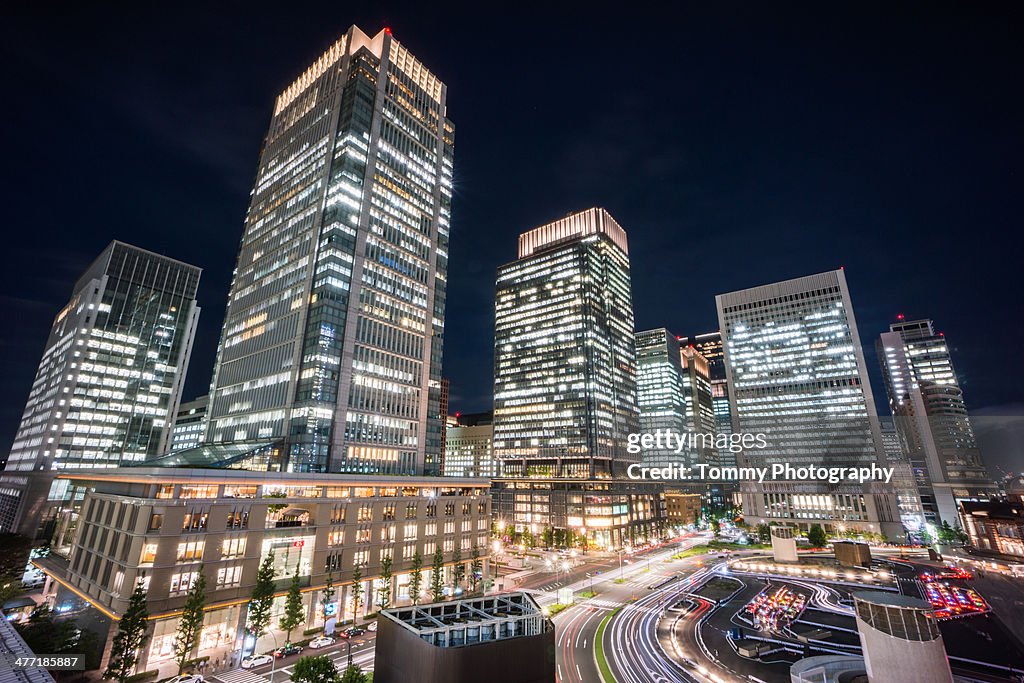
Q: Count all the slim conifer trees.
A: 11